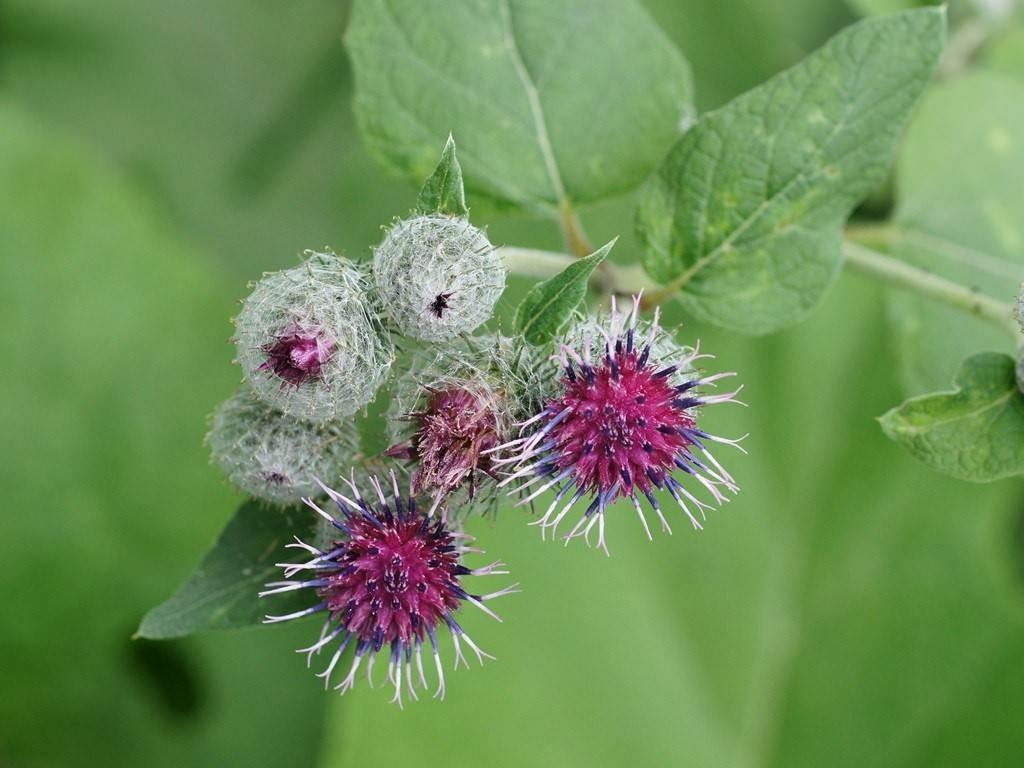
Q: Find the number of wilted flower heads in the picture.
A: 1